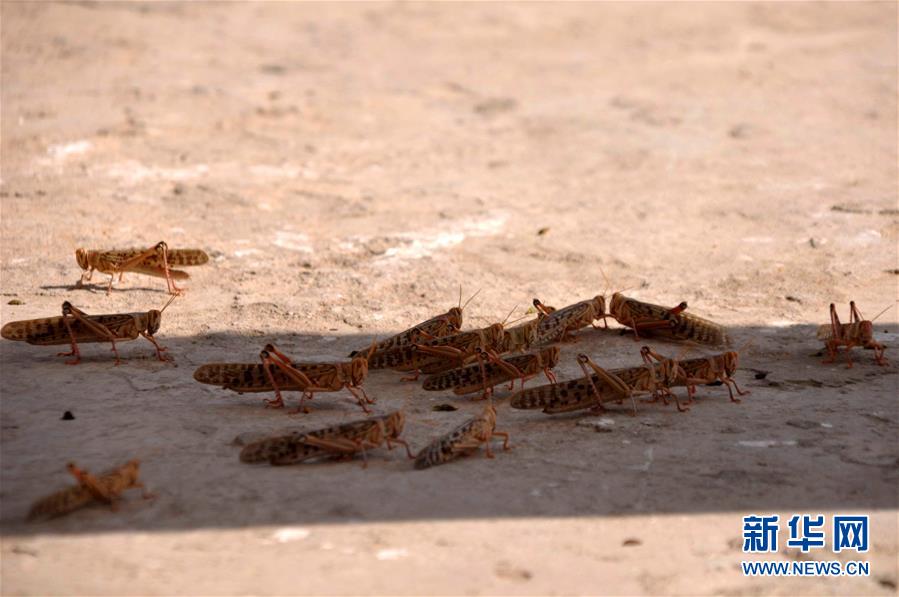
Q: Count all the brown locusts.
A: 15